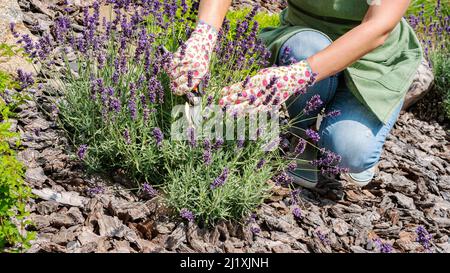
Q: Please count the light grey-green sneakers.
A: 2